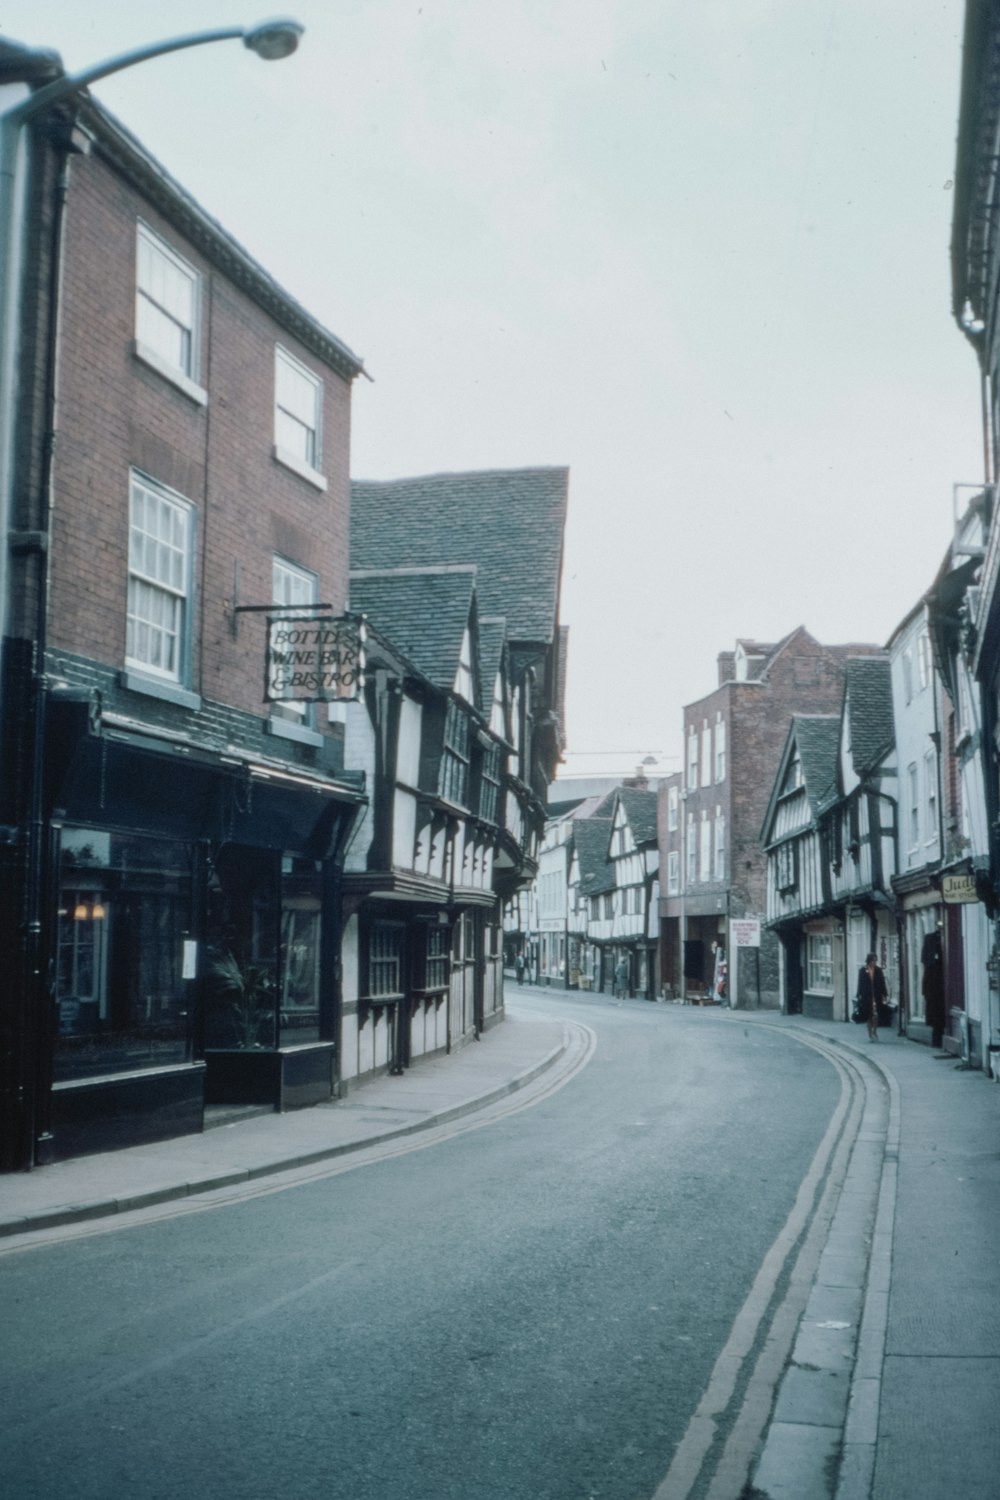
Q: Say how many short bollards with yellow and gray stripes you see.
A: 0